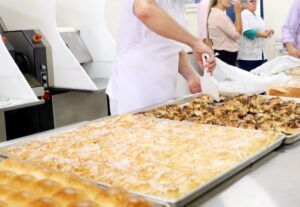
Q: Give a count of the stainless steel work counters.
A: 1